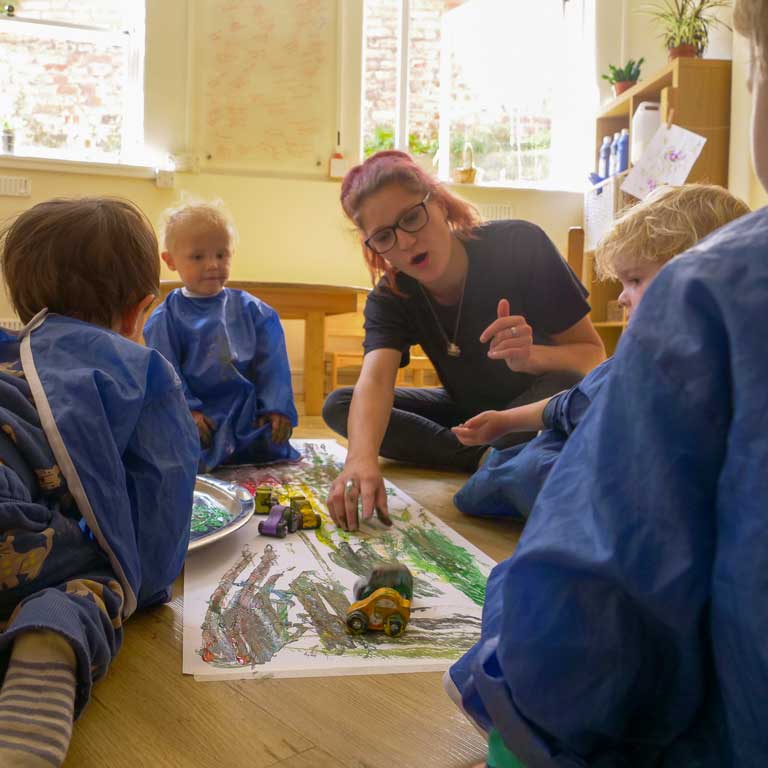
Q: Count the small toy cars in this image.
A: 5